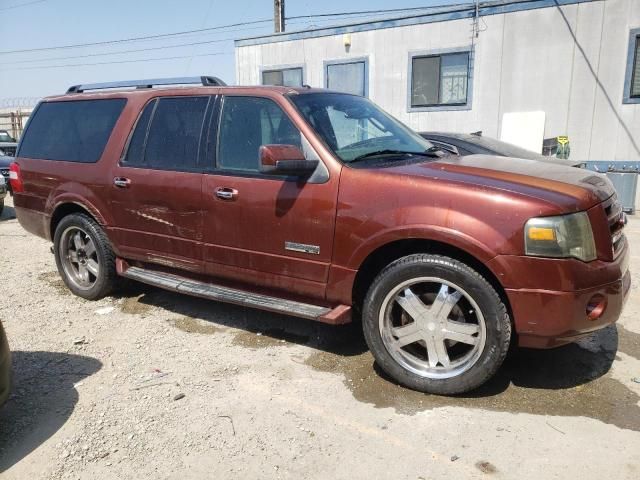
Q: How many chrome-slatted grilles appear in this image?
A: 1